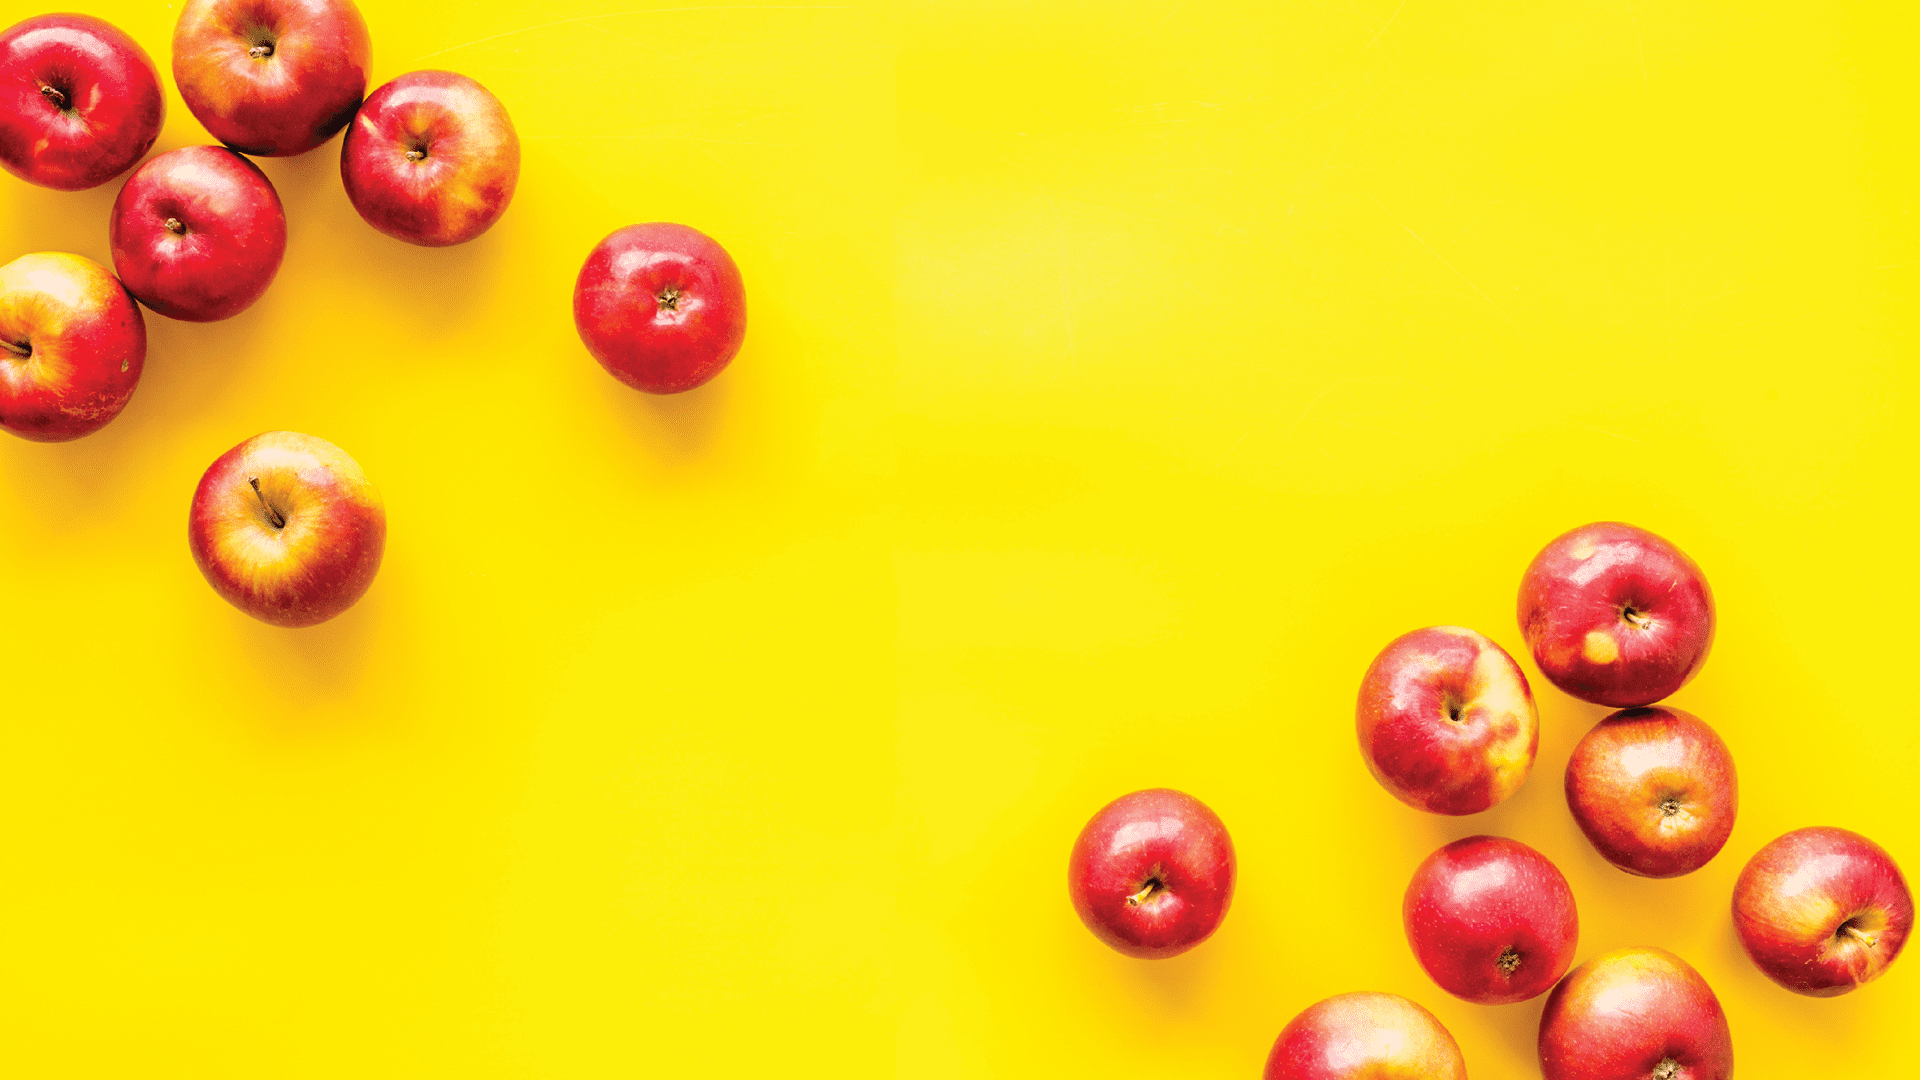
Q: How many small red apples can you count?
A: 15